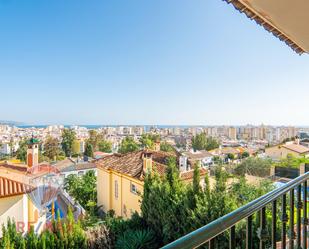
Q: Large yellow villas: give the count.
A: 1